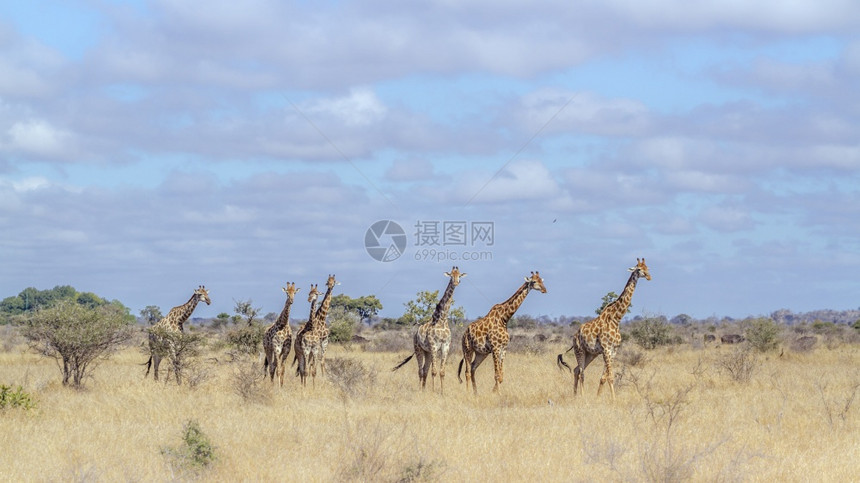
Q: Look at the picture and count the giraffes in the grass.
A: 7